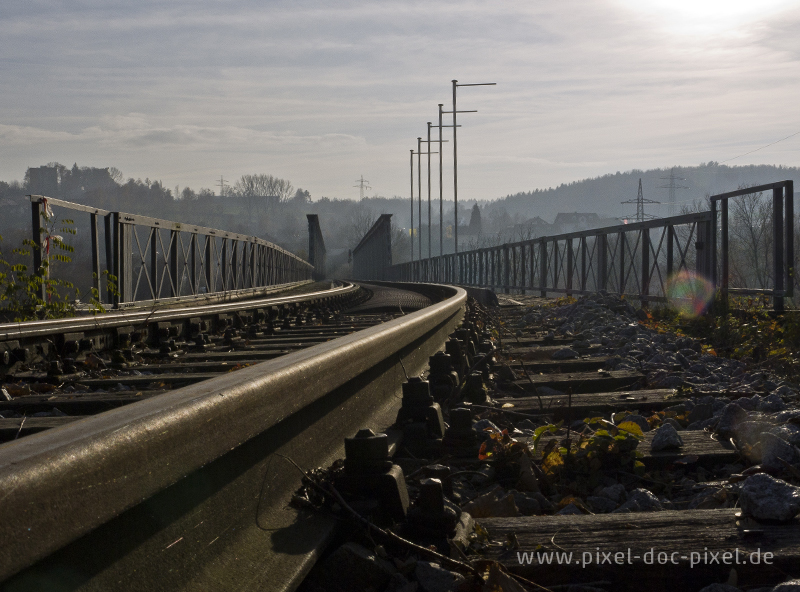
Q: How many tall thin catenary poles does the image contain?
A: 5